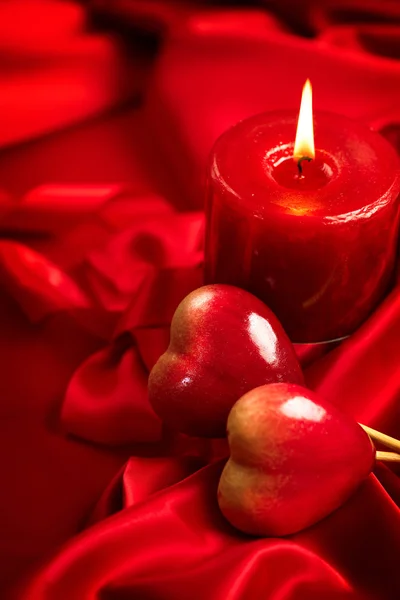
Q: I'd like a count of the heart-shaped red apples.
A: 2